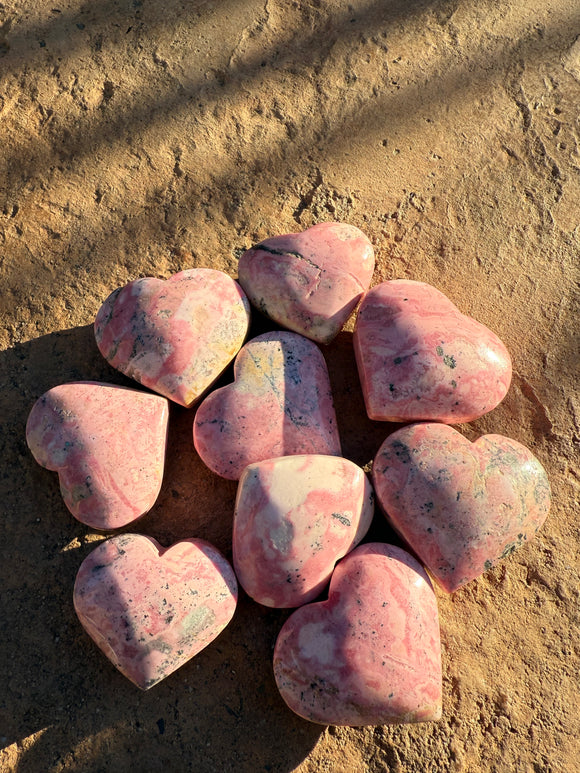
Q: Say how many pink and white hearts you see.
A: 9